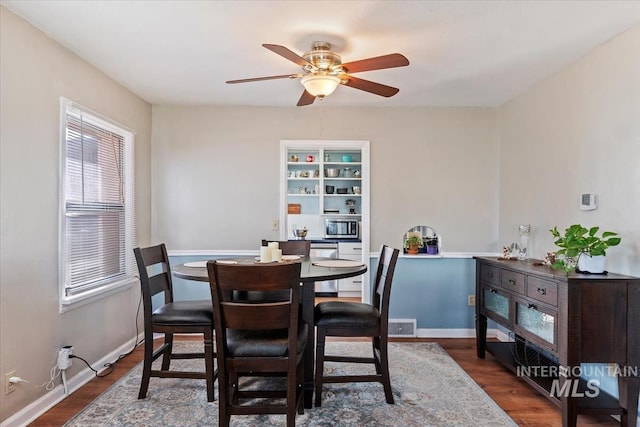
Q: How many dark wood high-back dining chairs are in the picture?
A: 4